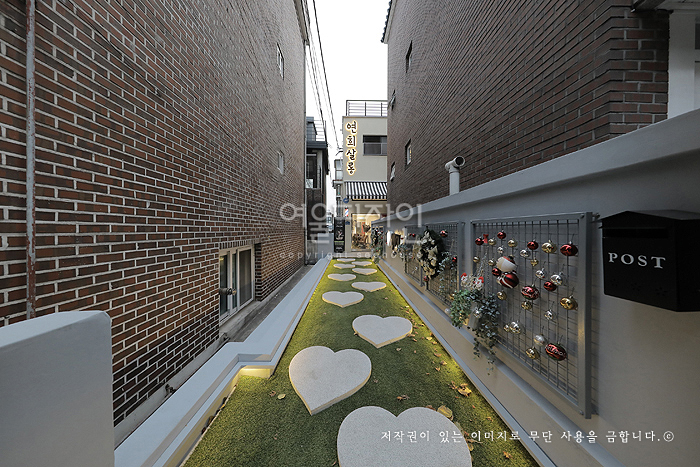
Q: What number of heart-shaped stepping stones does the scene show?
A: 10